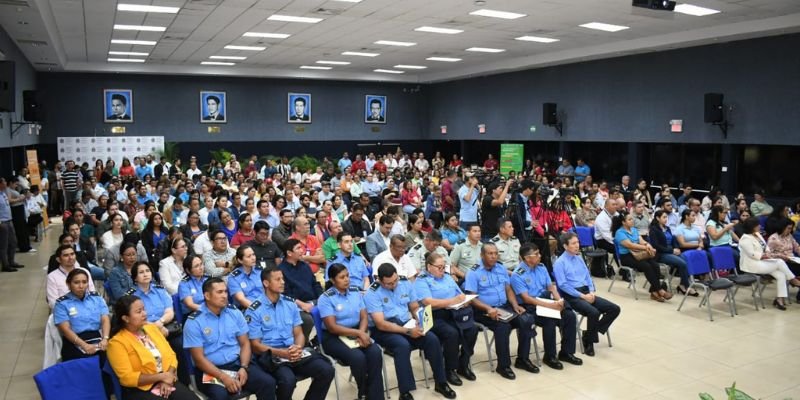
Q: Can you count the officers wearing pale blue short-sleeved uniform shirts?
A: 12